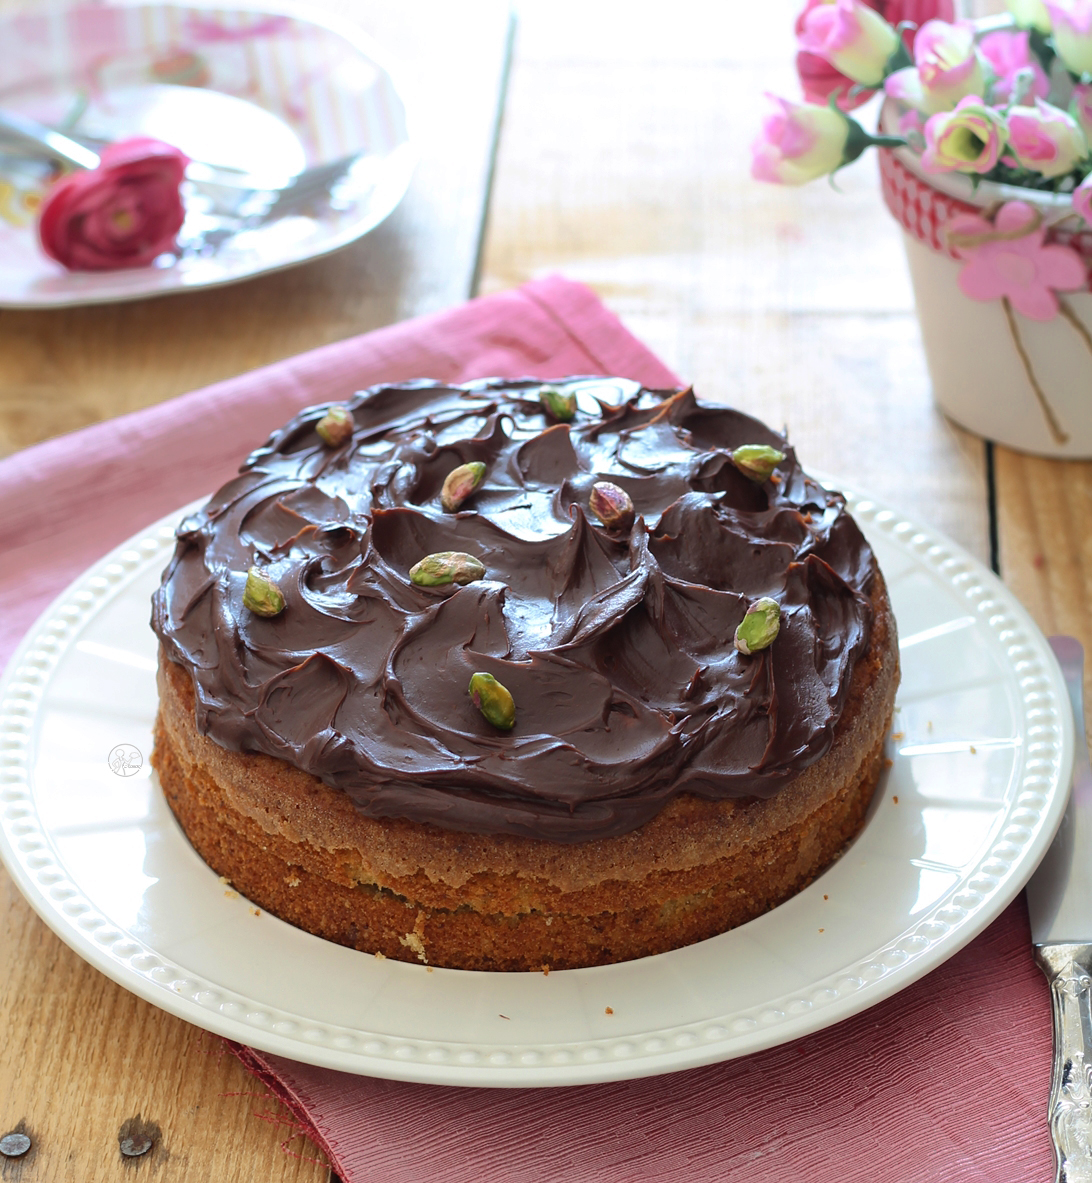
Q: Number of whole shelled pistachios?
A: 9